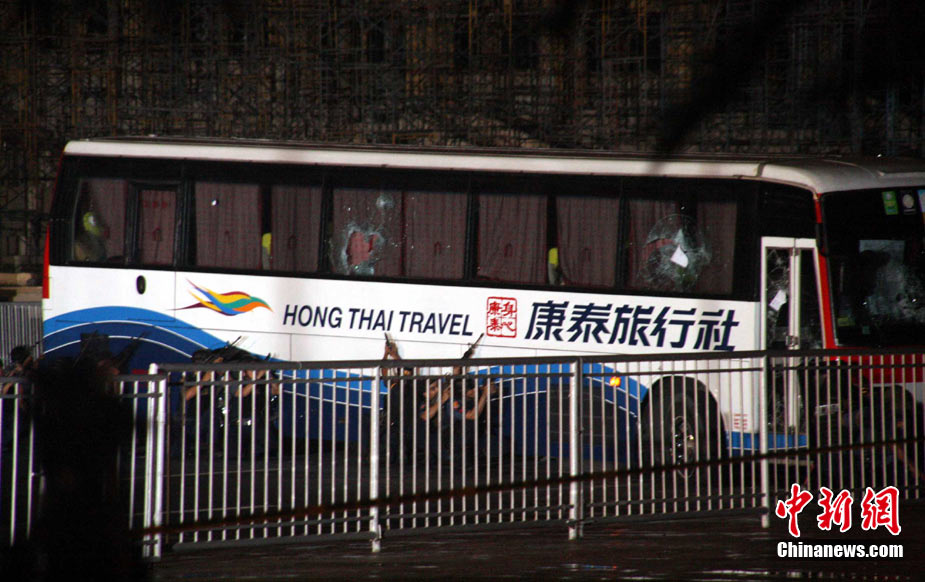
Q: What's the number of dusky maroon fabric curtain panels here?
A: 10